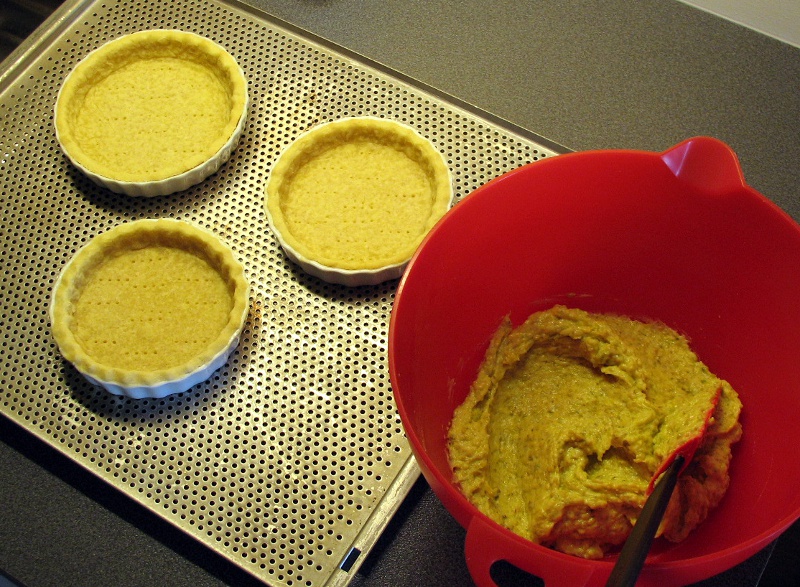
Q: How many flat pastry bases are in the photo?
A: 3